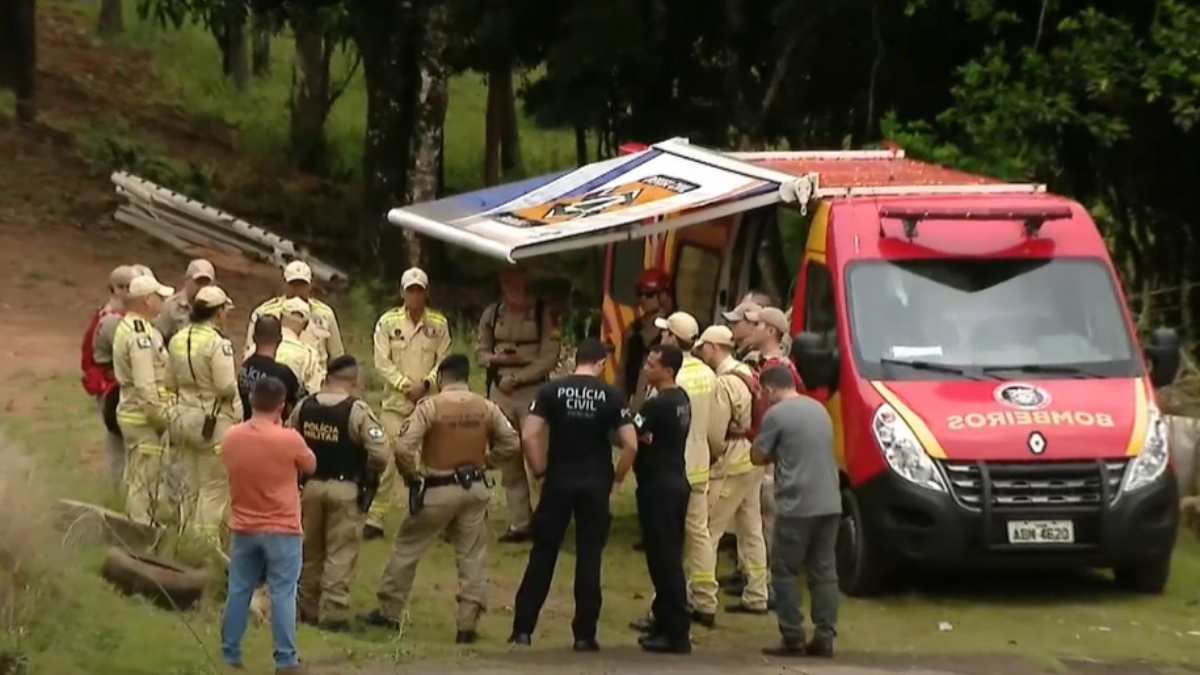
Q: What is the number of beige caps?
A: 12